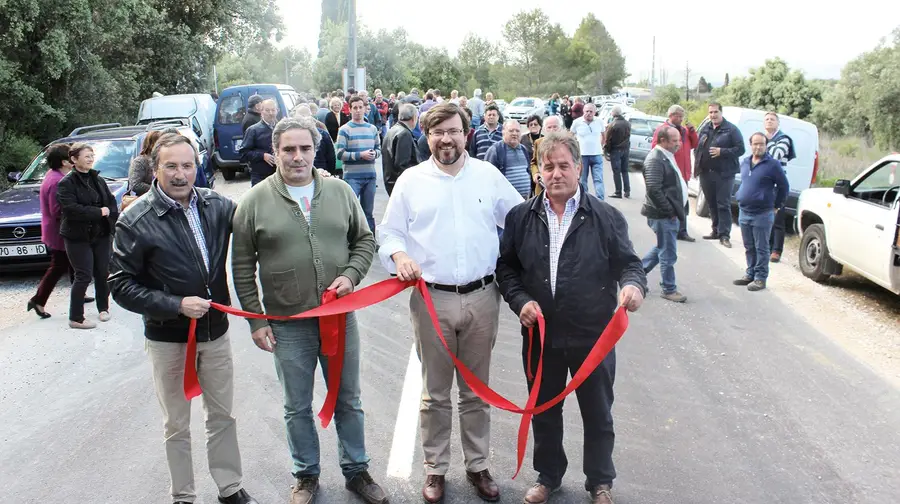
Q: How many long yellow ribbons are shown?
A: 0